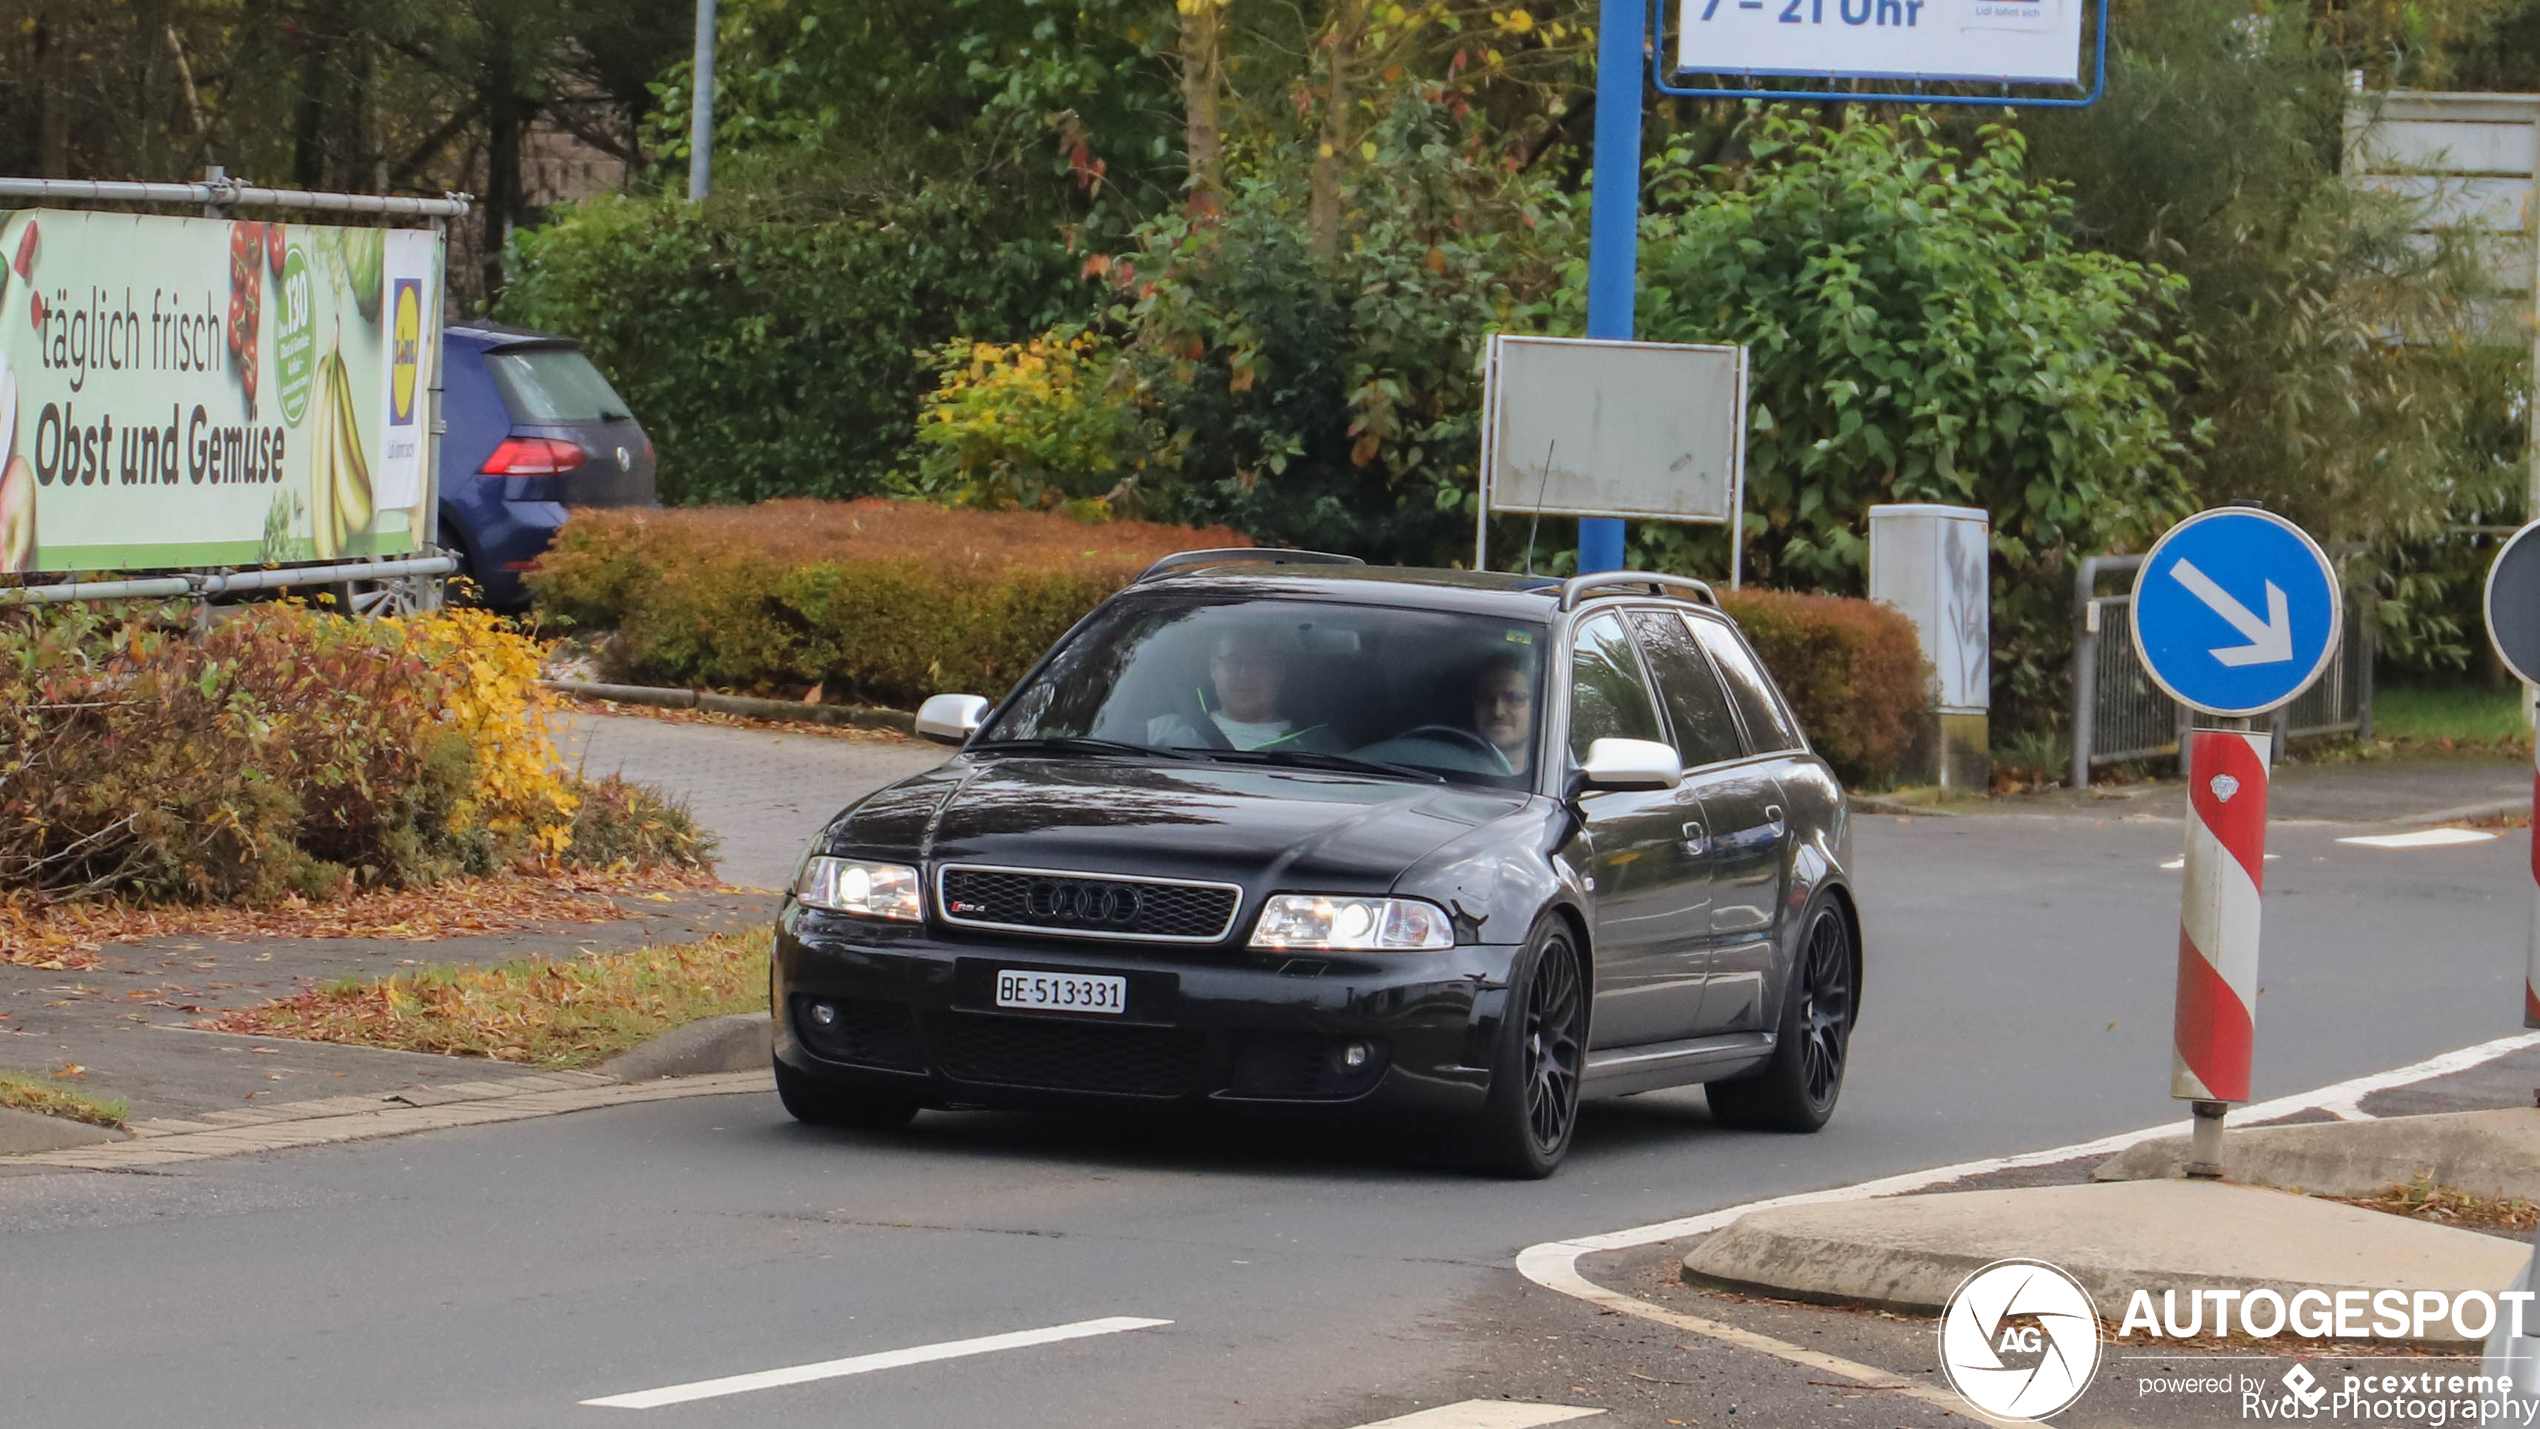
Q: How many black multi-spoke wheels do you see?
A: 2